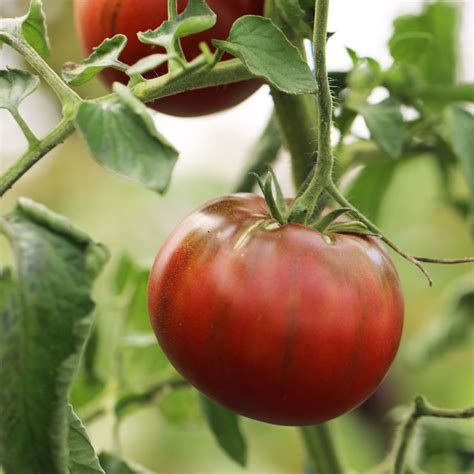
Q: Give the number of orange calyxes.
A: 0